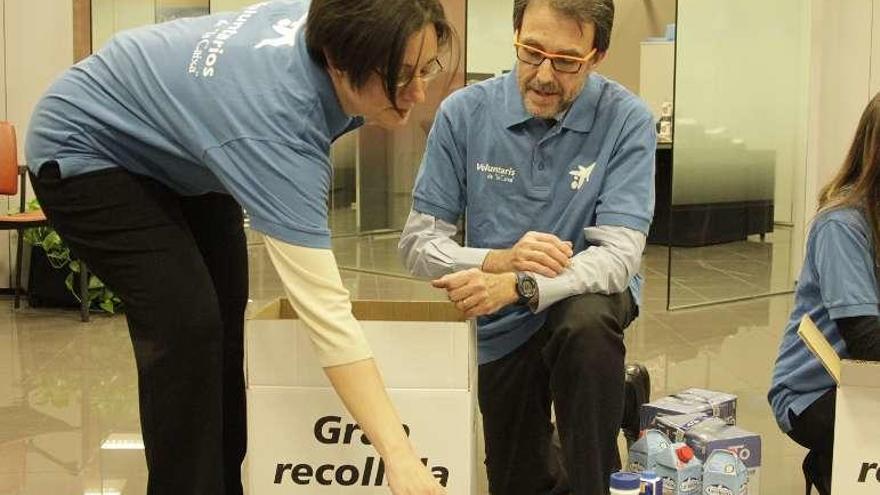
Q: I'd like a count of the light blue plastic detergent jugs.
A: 3